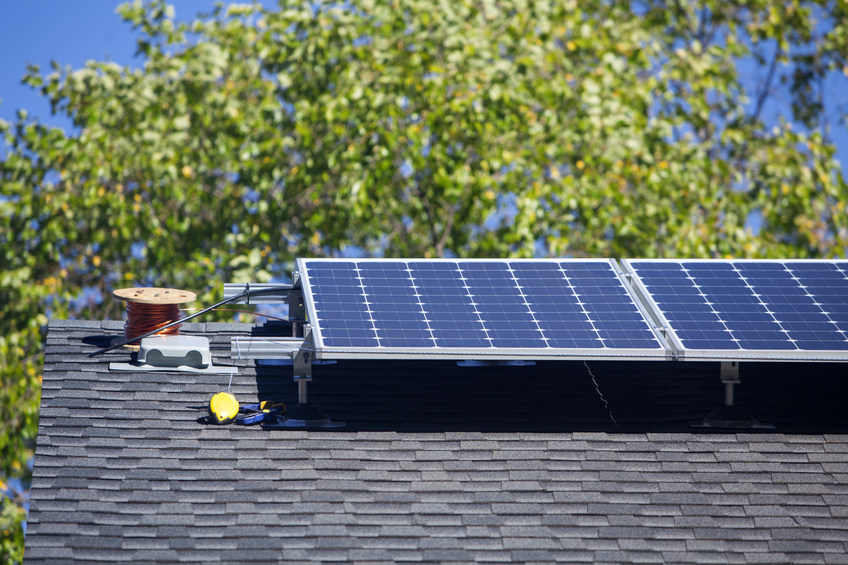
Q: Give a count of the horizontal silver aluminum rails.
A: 2